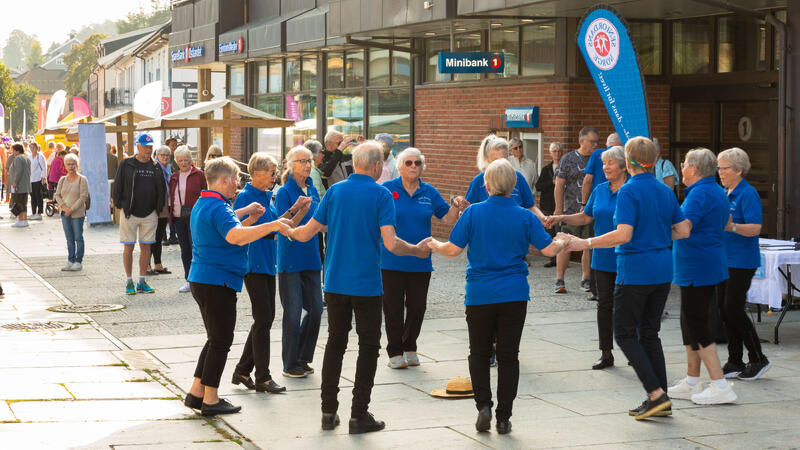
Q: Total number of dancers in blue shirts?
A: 11